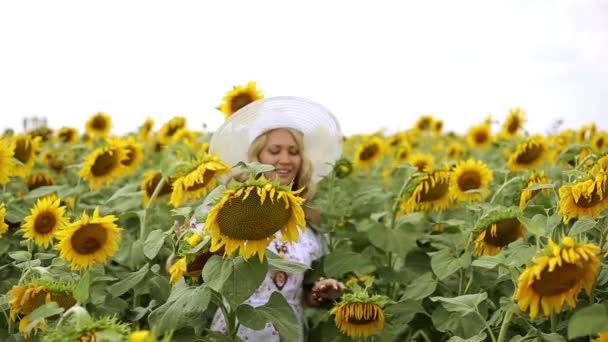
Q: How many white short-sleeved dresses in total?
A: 1